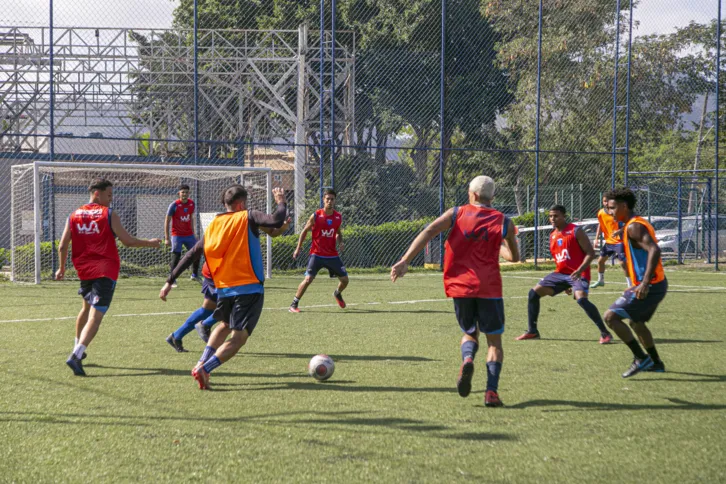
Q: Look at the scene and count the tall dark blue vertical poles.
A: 9